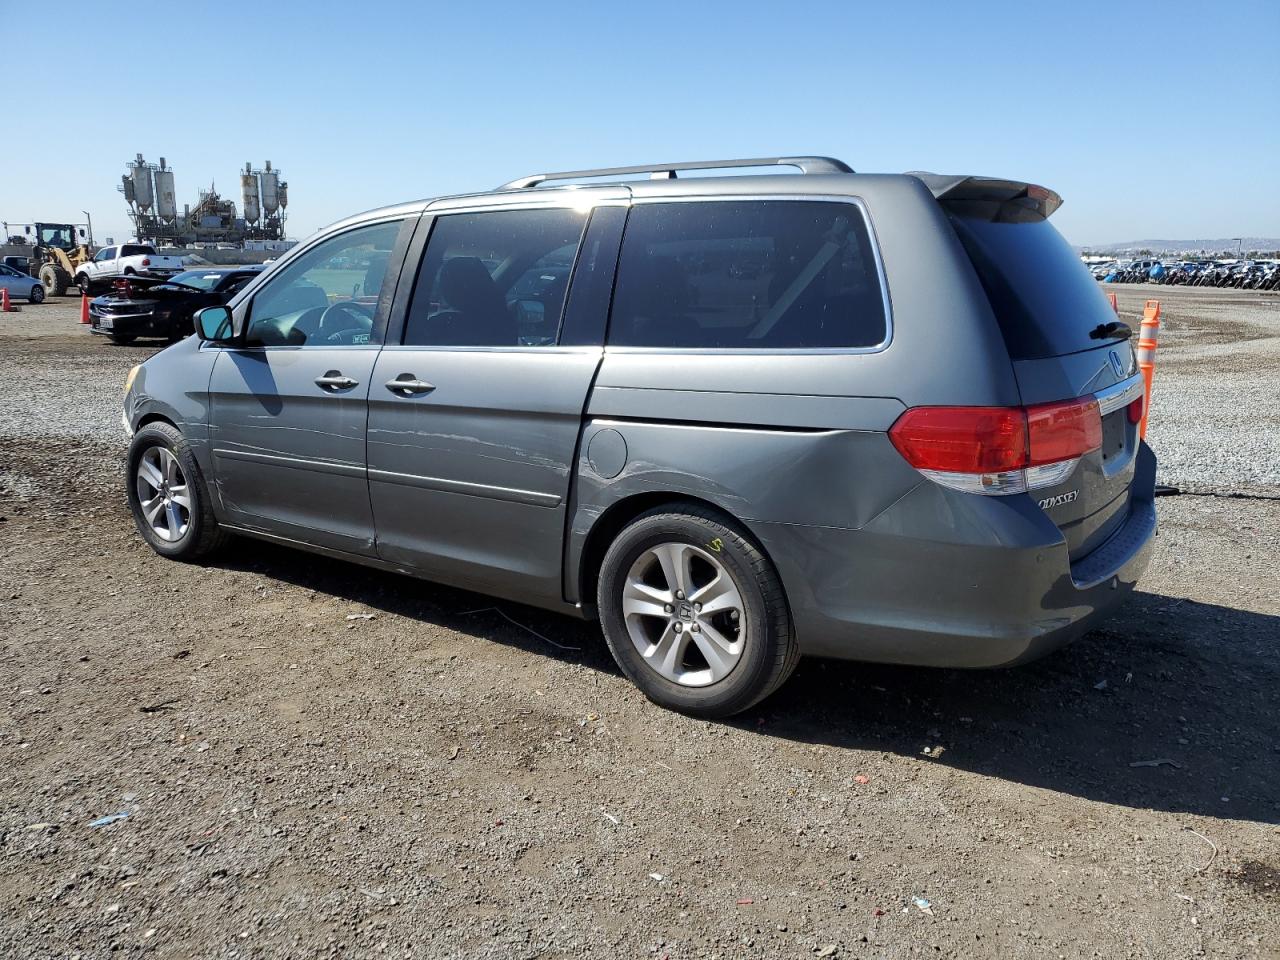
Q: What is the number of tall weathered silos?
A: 4